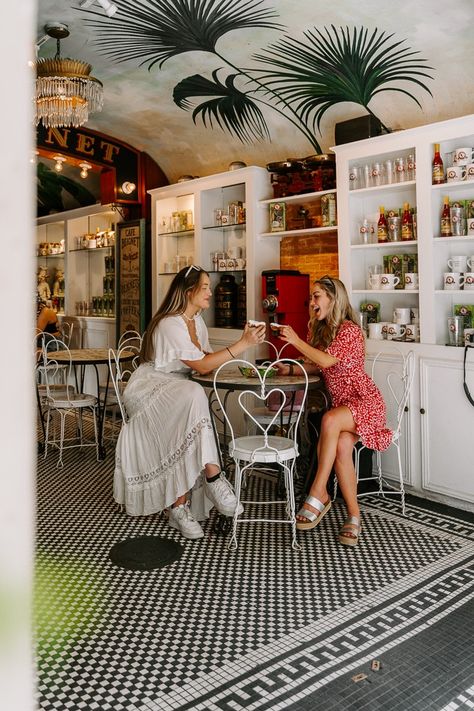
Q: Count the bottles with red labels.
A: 4